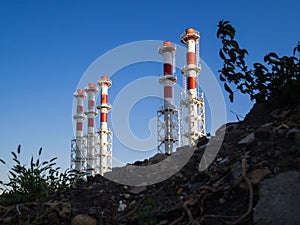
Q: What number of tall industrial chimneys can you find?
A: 5